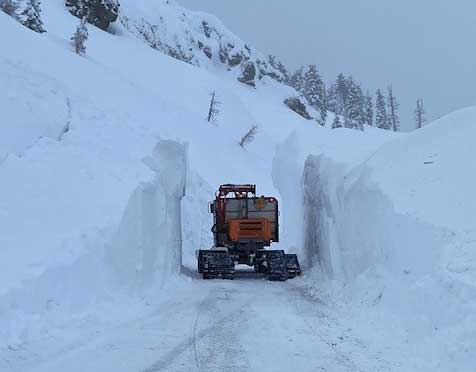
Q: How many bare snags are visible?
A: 4